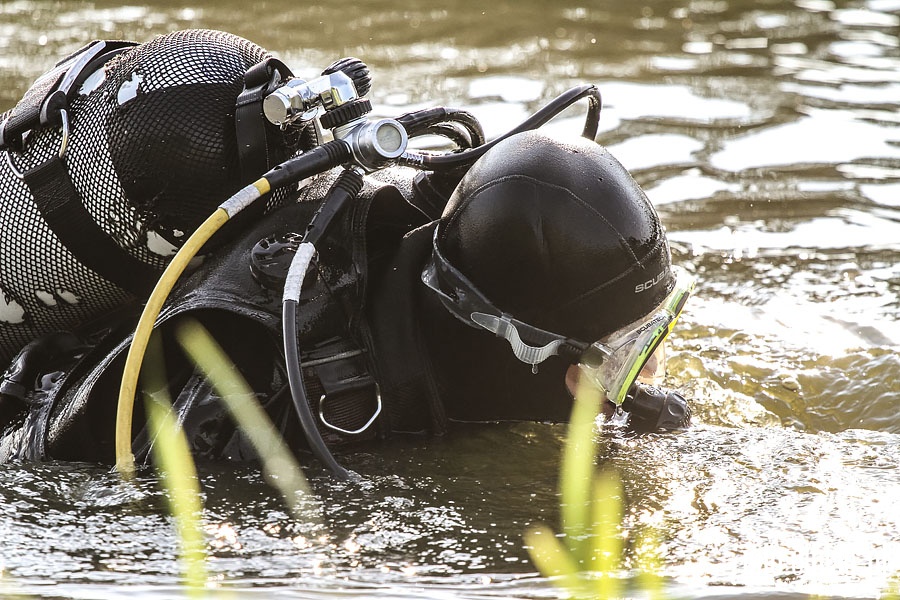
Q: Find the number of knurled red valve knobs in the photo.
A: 0